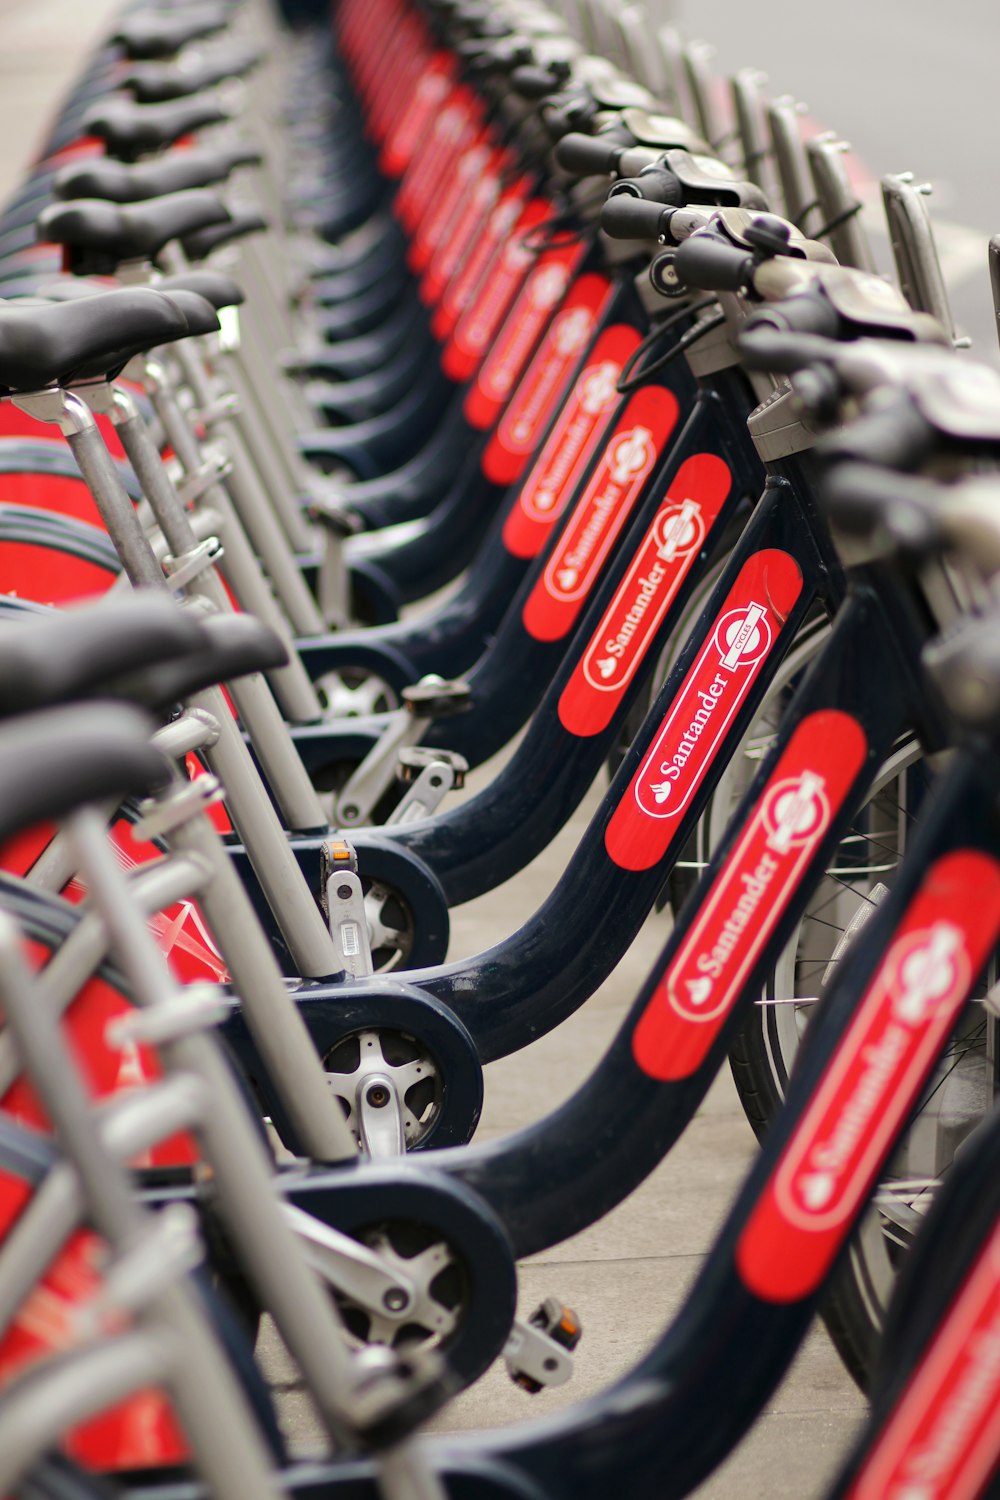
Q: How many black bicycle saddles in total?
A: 12